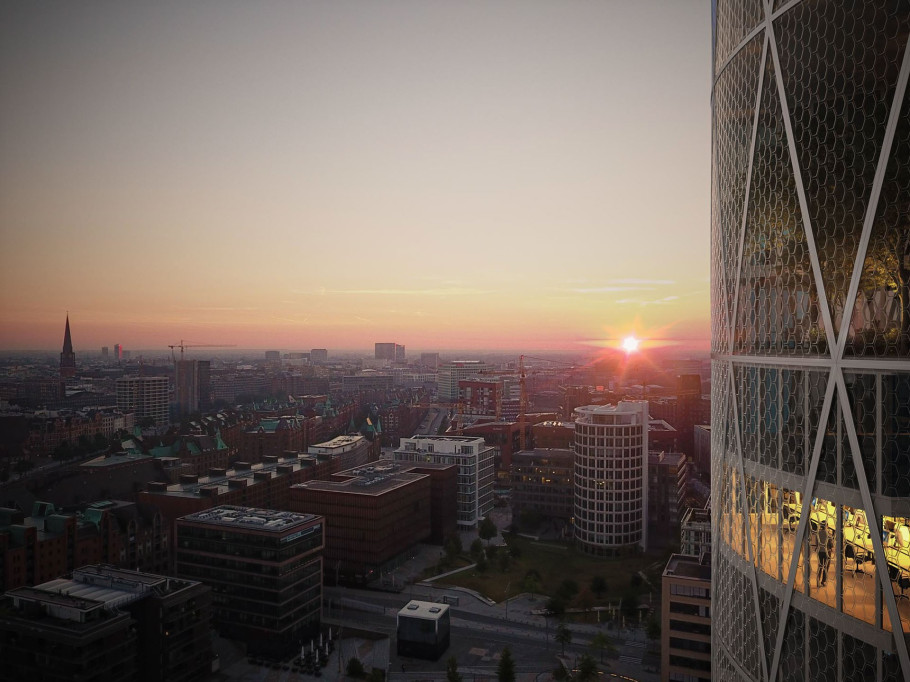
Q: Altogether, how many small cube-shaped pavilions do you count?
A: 1